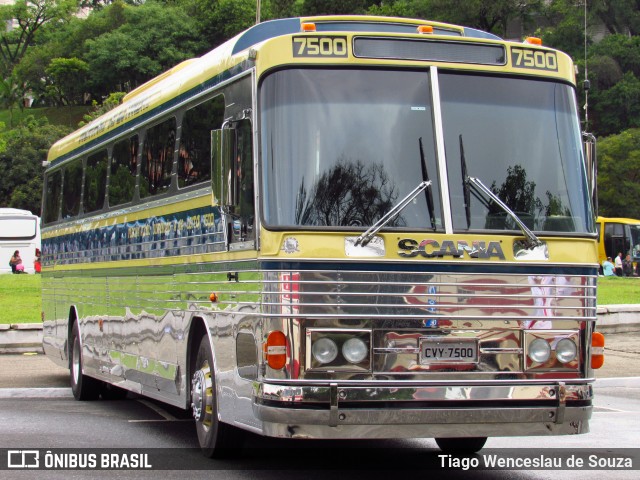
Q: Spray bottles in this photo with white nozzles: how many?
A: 0